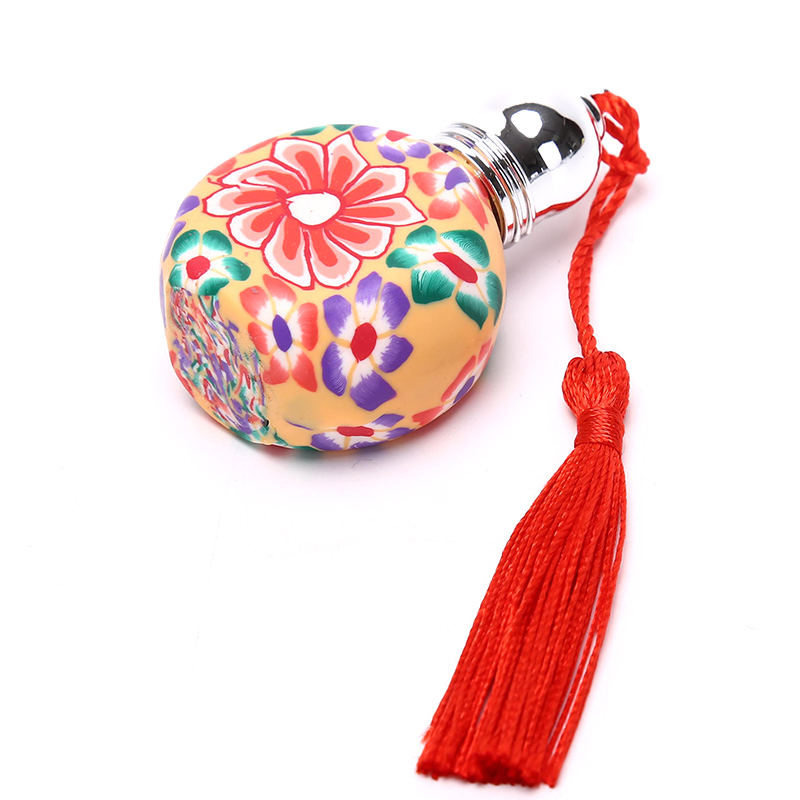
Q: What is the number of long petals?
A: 10